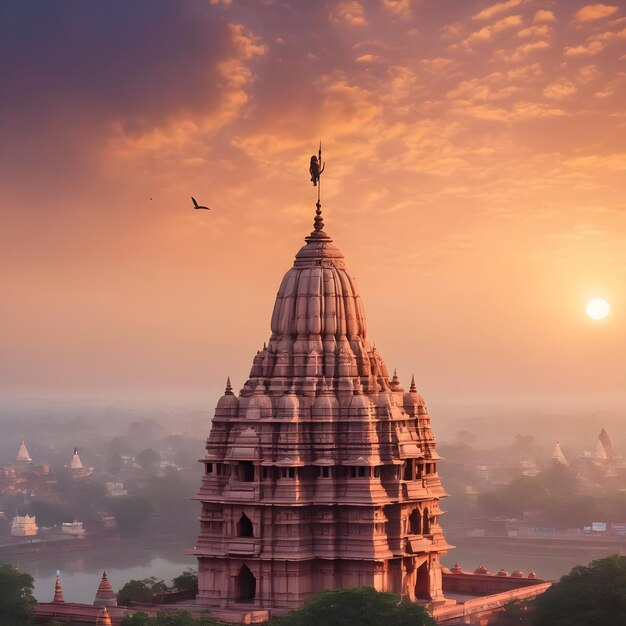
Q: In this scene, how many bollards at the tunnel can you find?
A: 0